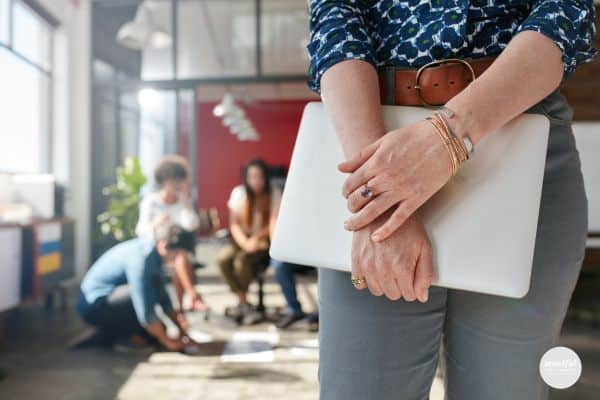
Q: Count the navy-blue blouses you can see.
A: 1